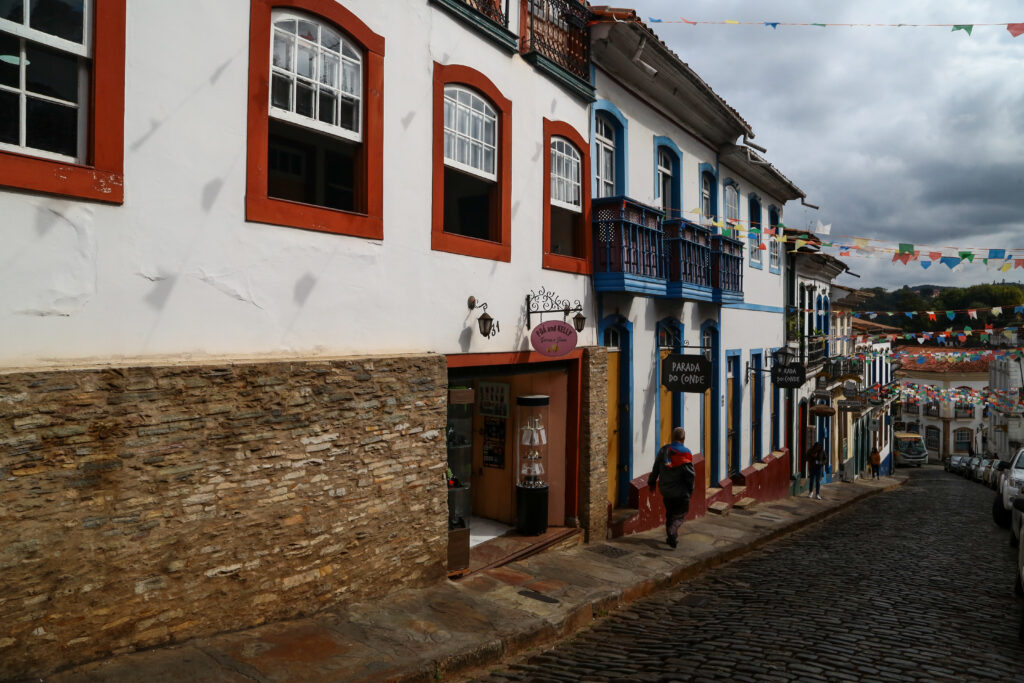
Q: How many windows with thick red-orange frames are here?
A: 4